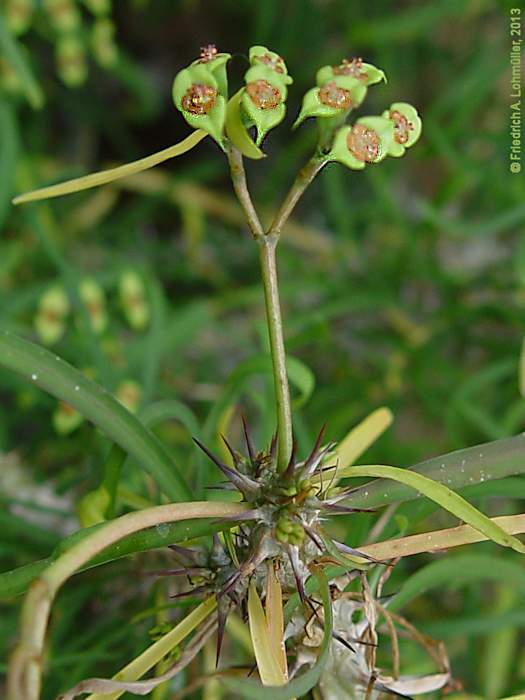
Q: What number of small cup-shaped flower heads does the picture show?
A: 8